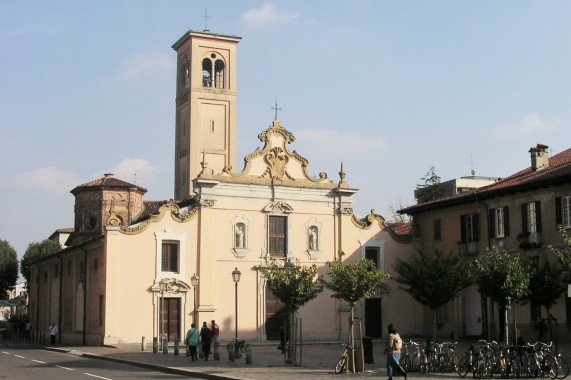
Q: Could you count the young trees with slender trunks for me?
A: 5